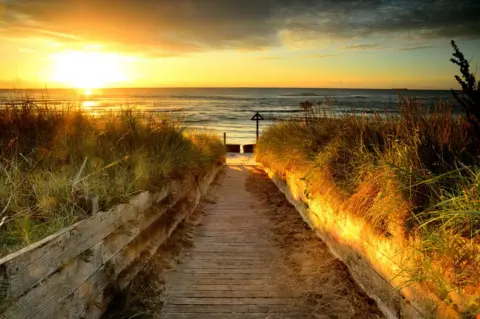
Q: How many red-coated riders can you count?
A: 0